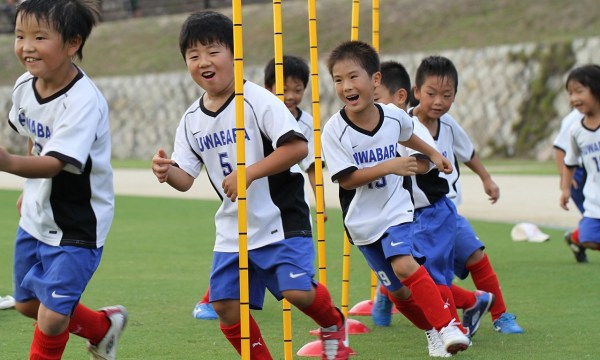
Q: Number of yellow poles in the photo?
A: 5